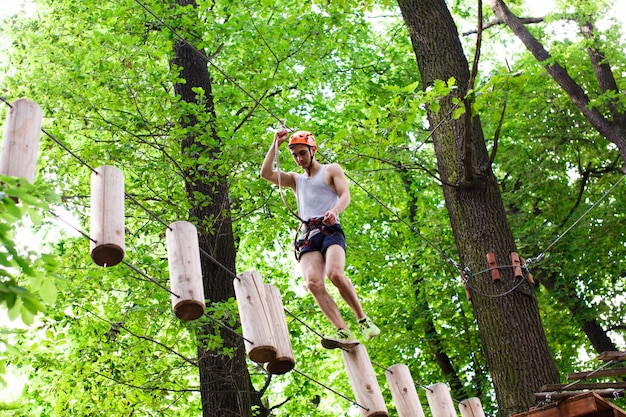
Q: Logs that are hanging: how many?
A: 9